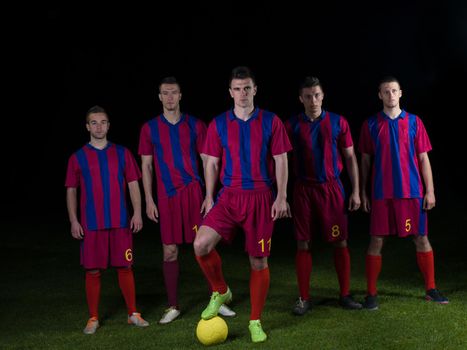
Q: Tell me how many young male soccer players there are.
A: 5